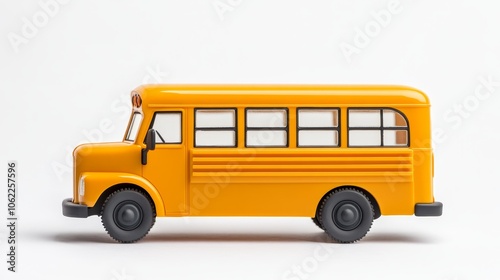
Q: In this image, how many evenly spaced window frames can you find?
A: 4